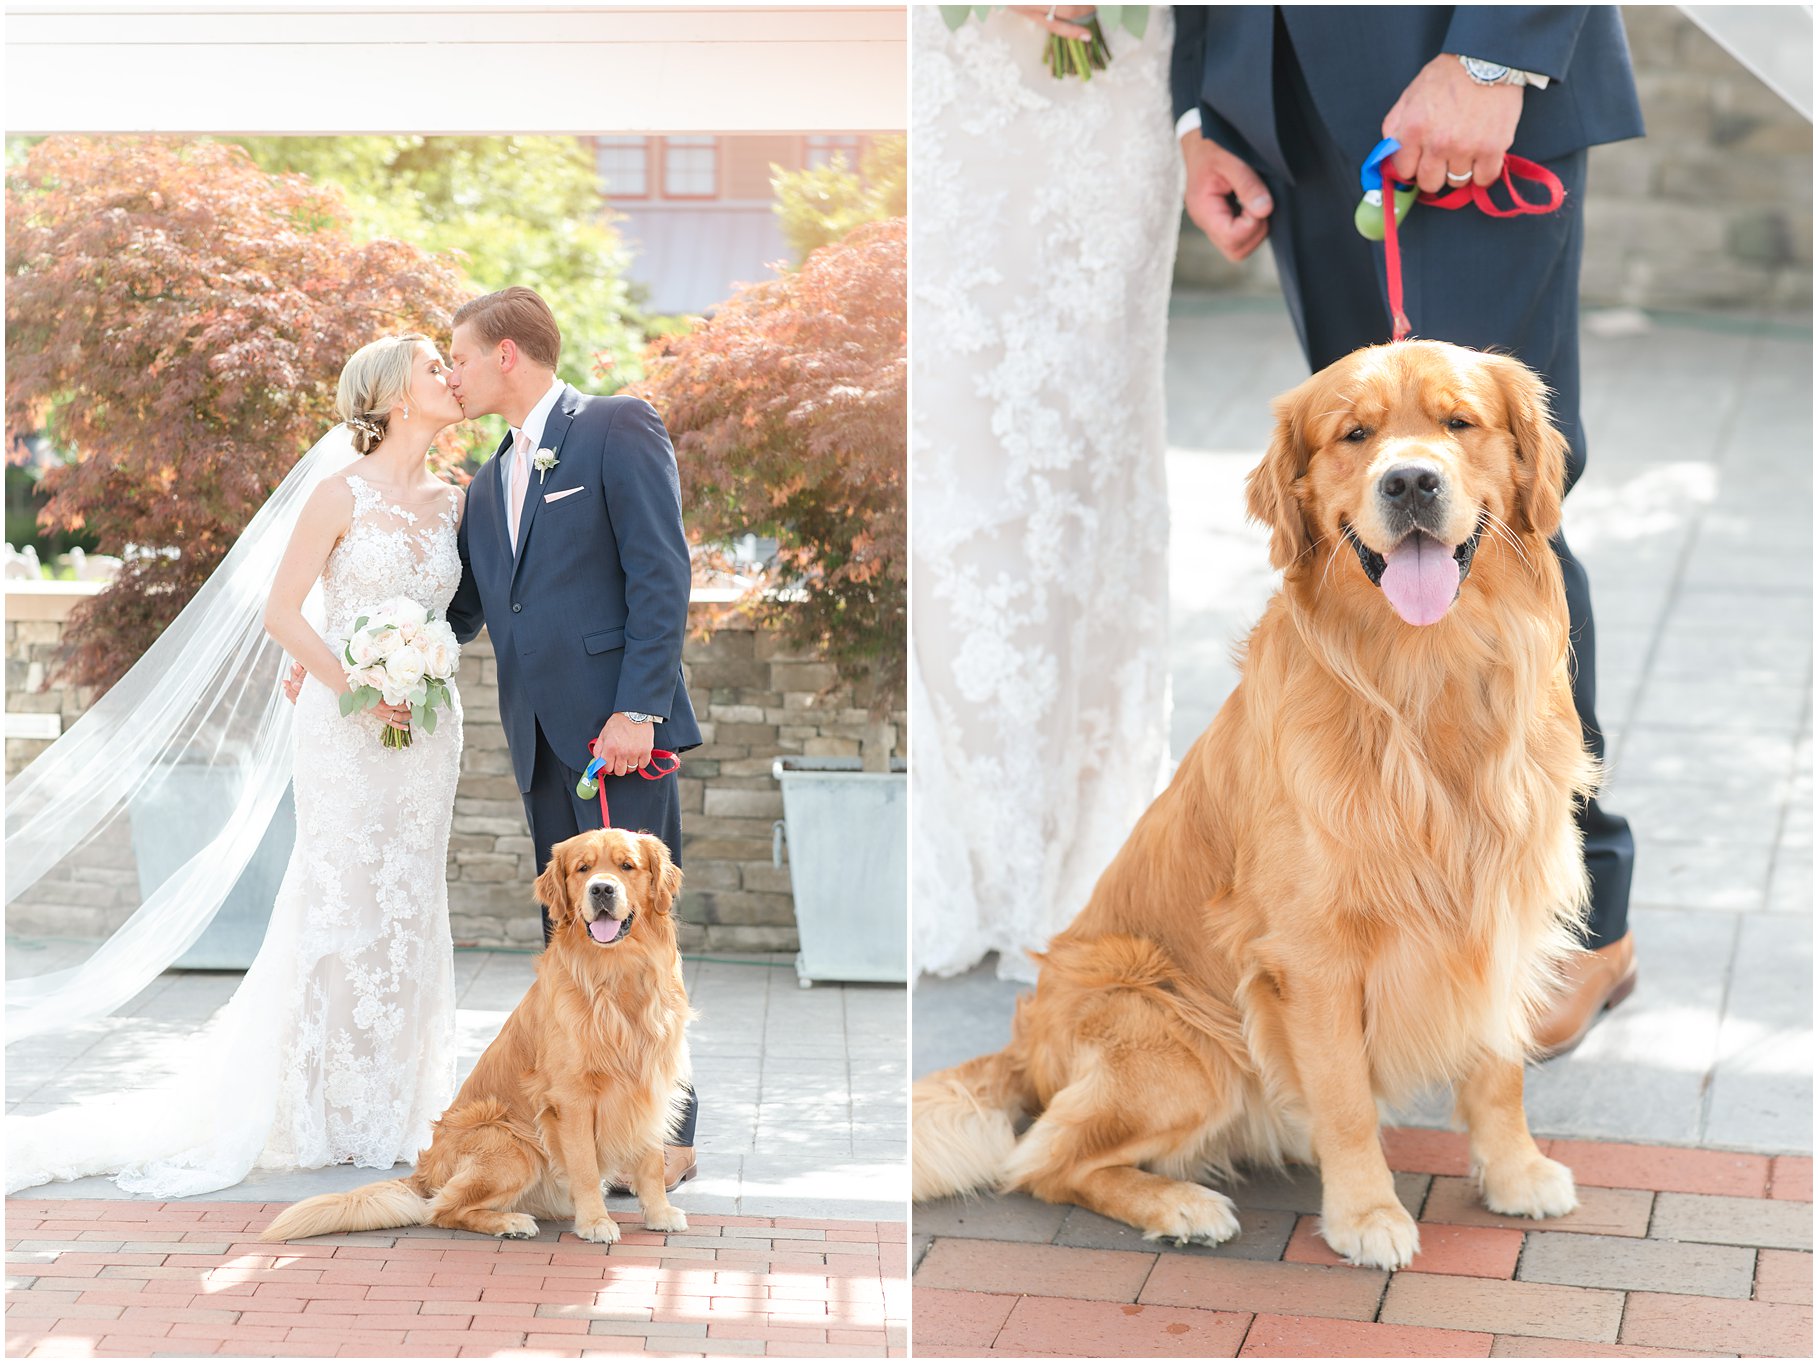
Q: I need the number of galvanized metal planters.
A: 2